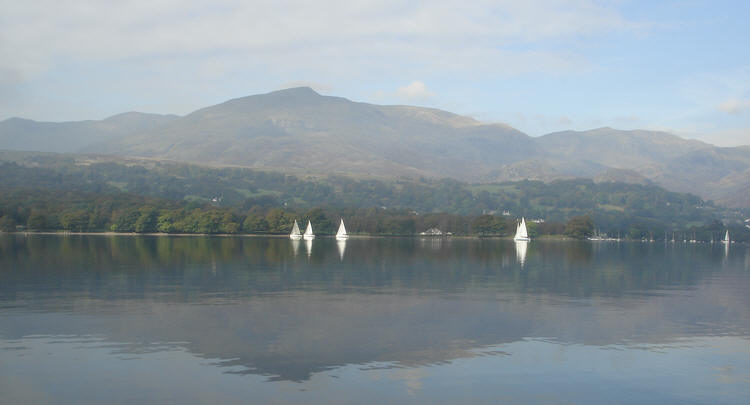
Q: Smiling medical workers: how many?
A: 0